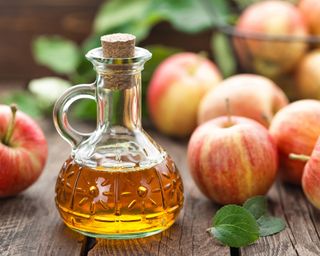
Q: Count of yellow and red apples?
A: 9